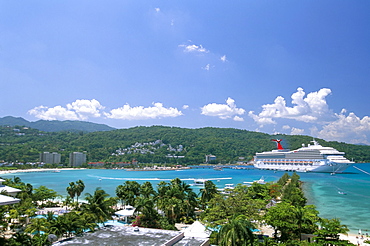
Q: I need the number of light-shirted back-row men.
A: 0